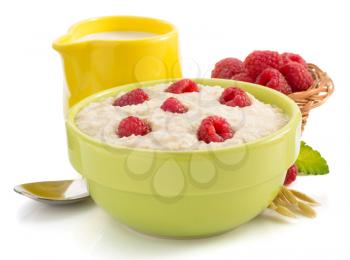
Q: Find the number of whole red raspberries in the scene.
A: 13